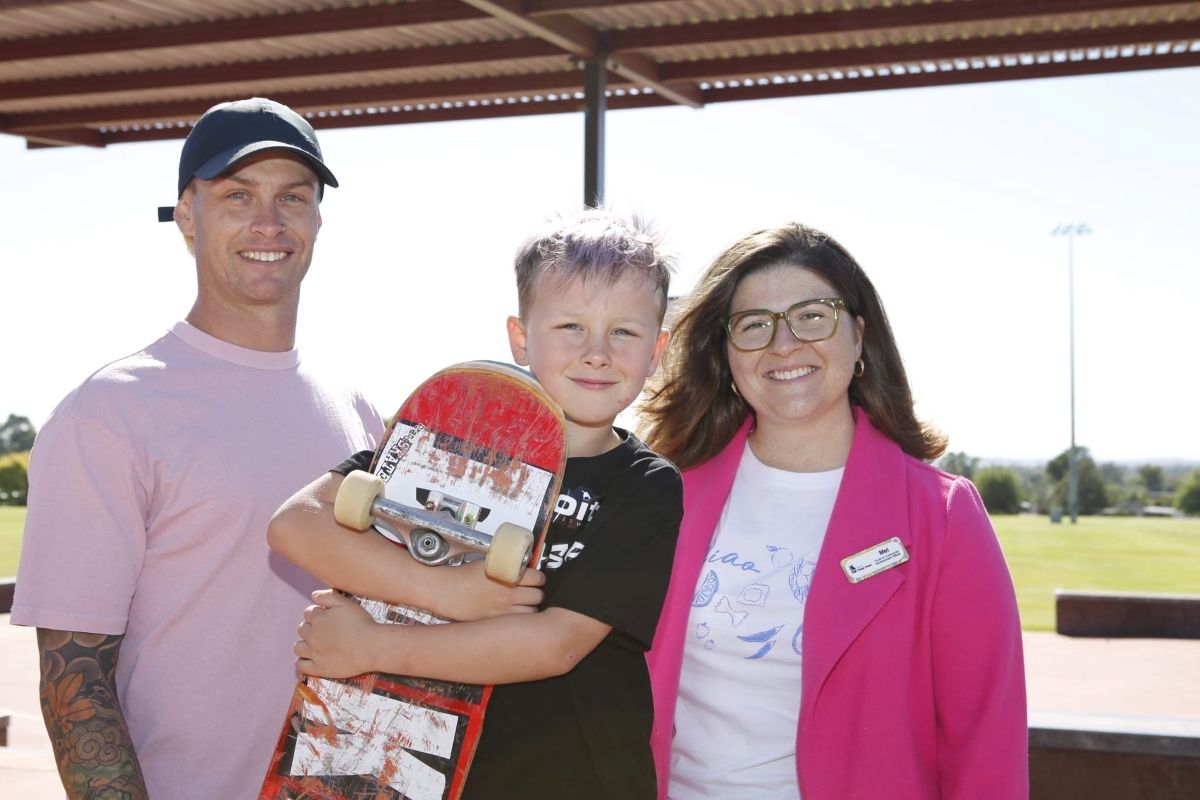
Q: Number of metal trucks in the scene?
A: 1